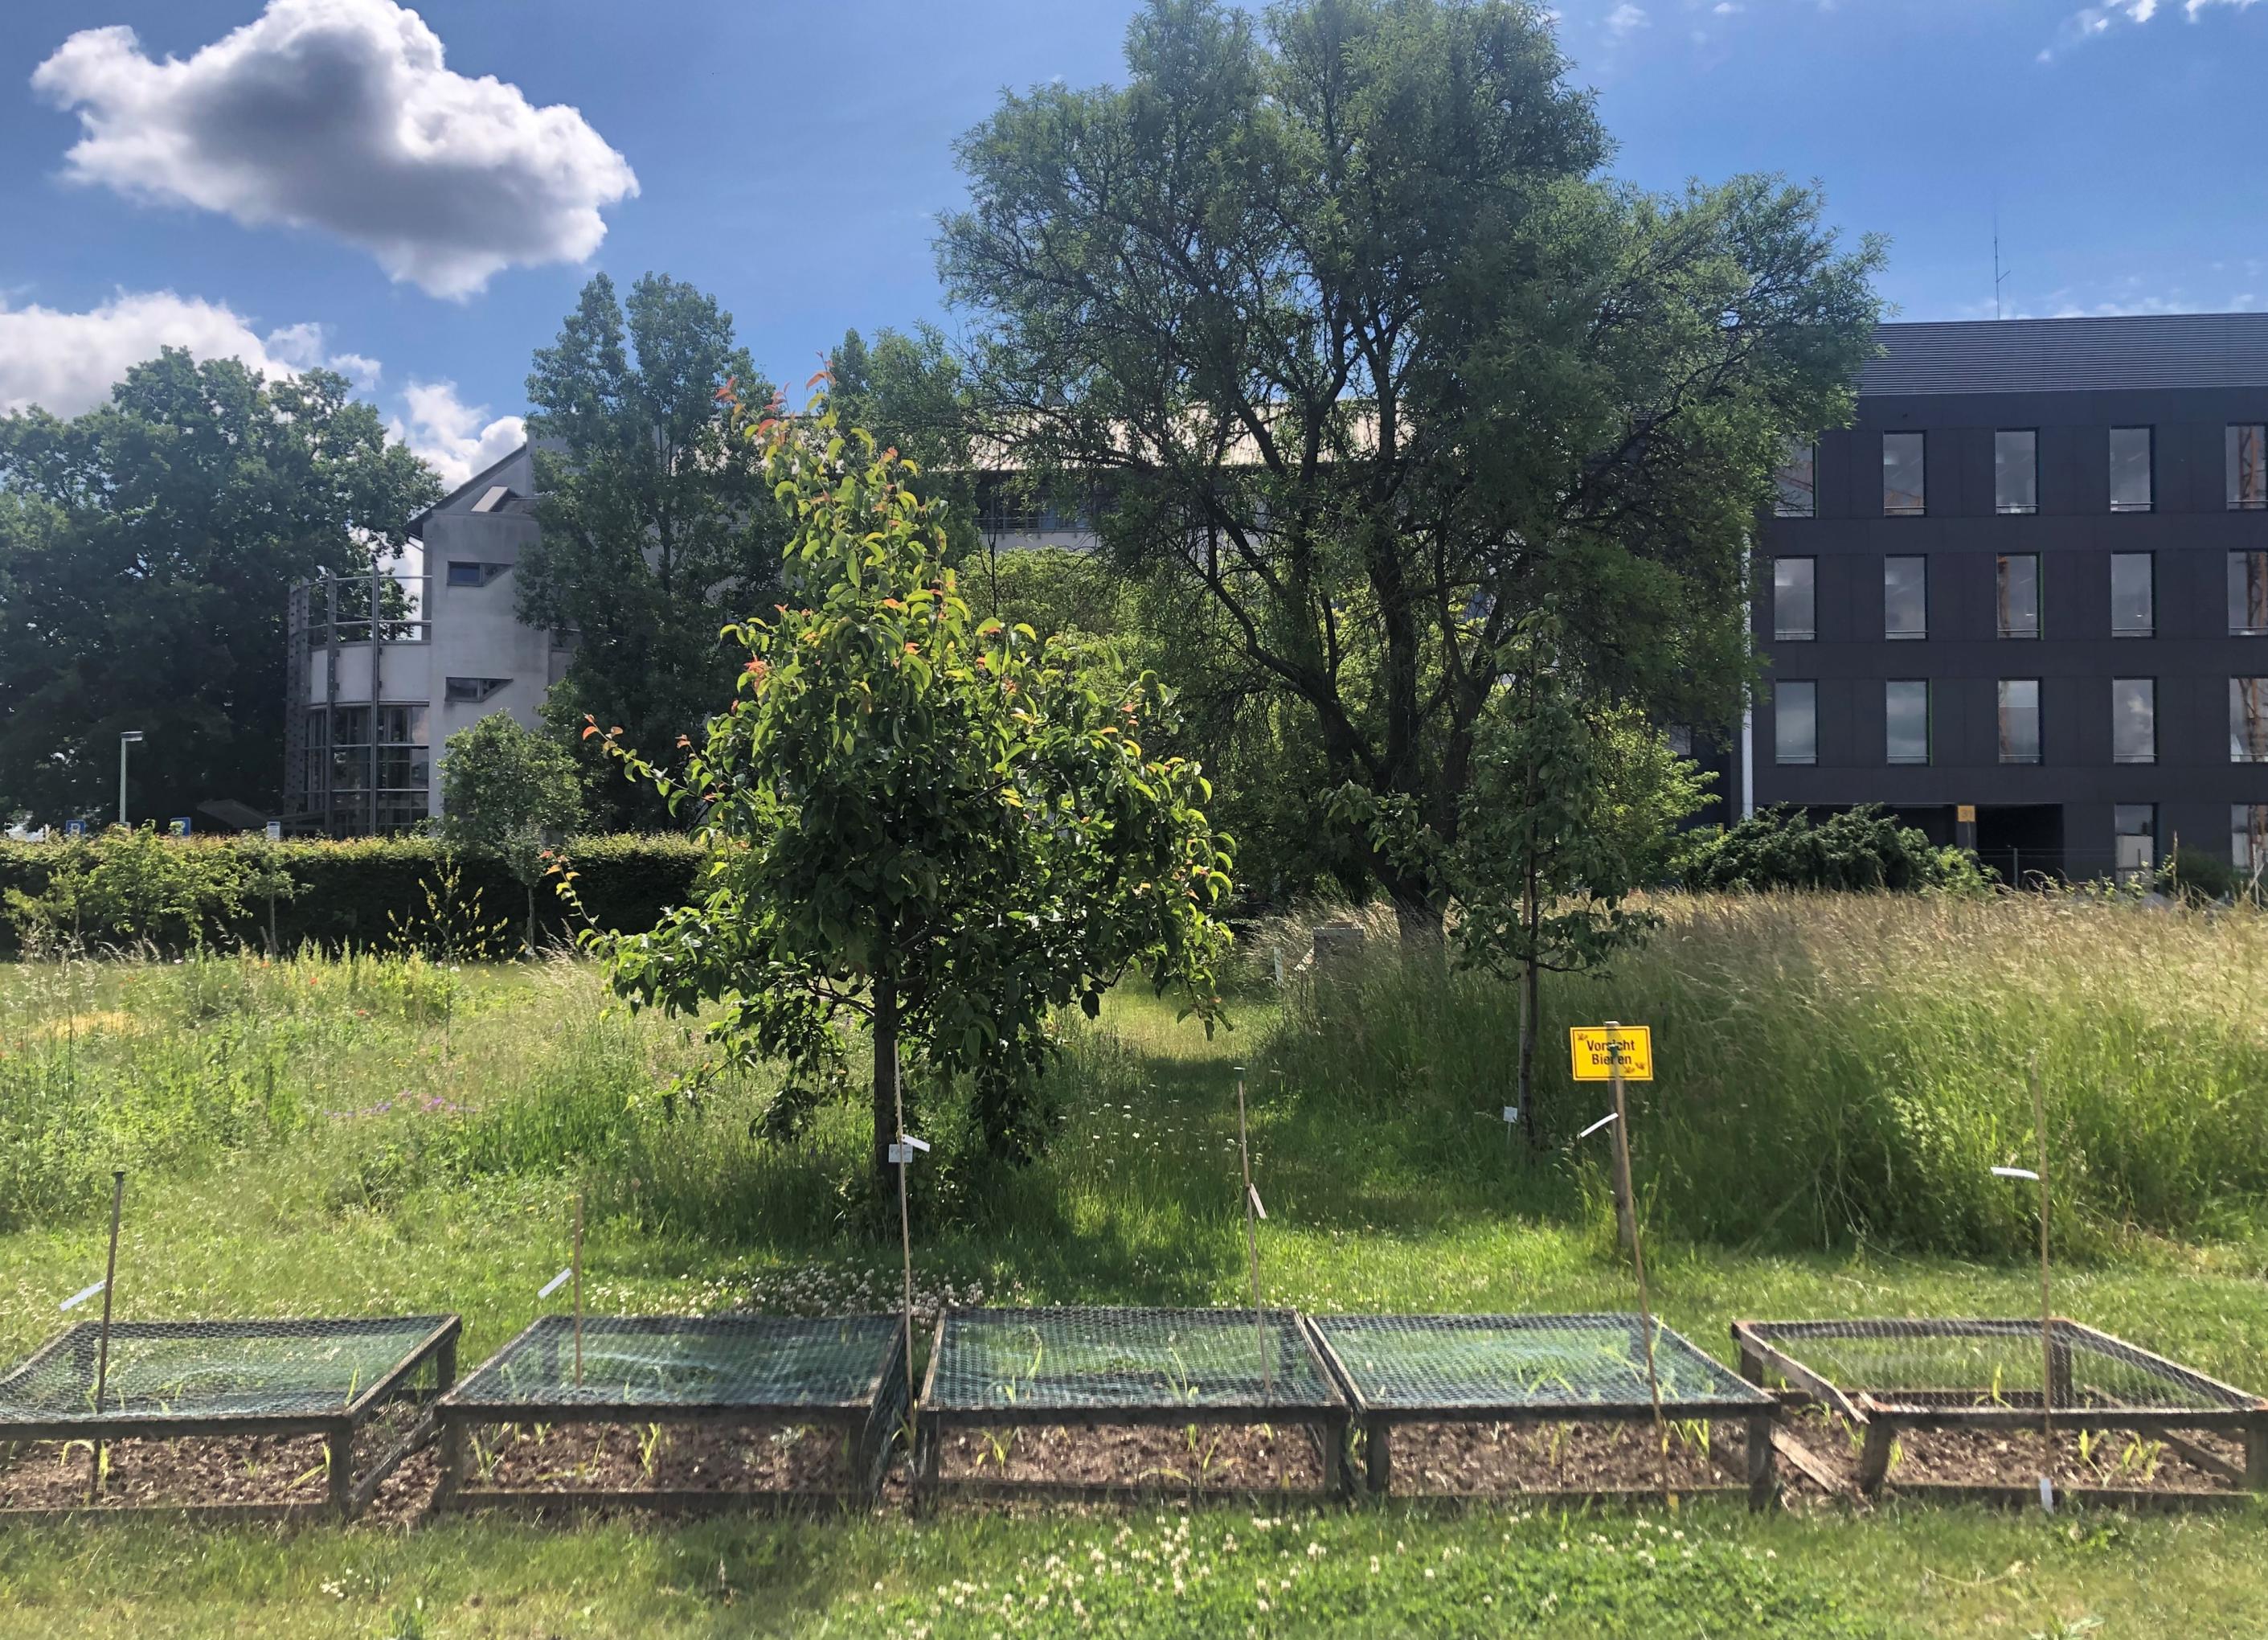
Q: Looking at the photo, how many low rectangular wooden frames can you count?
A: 5